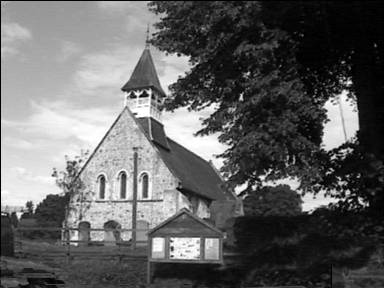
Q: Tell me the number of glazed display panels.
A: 3